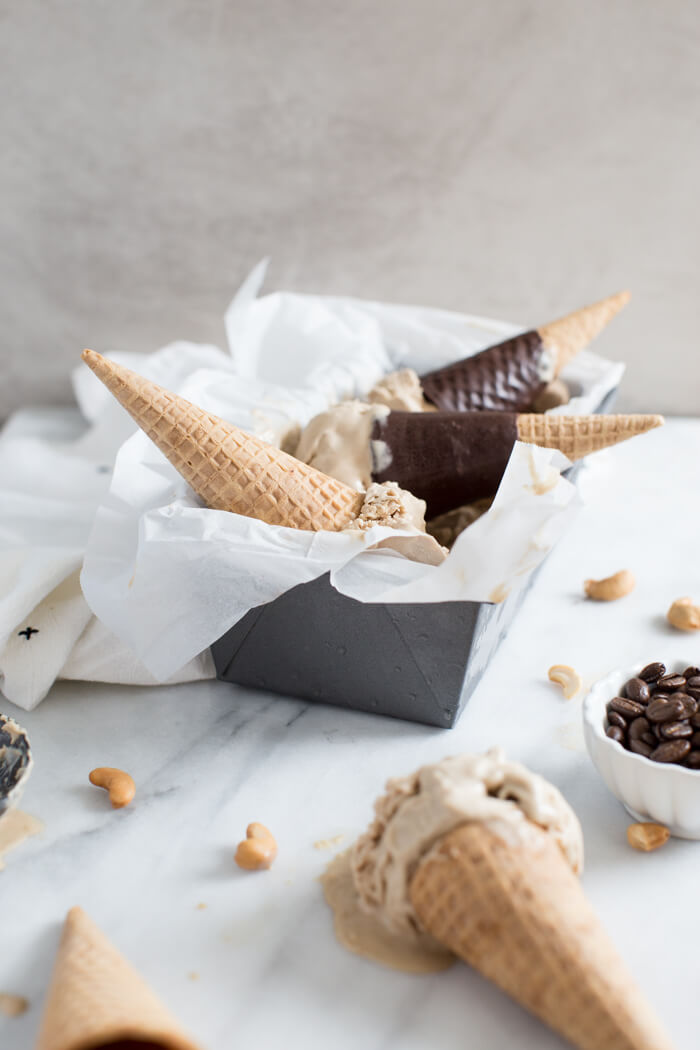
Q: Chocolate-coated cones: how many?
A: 2